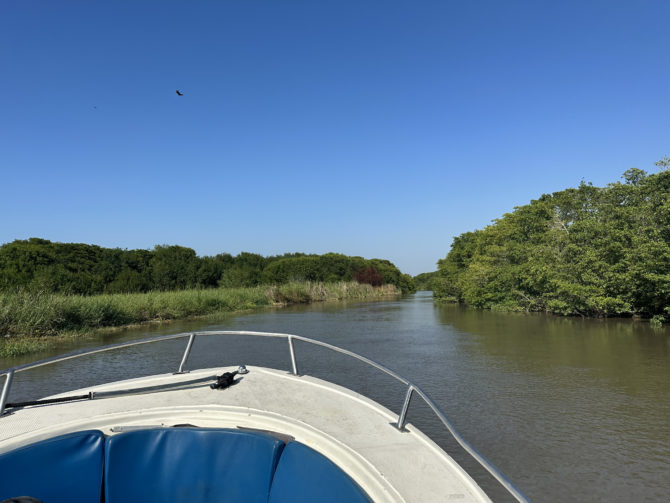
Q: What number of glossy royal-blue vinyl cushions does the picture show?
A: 3